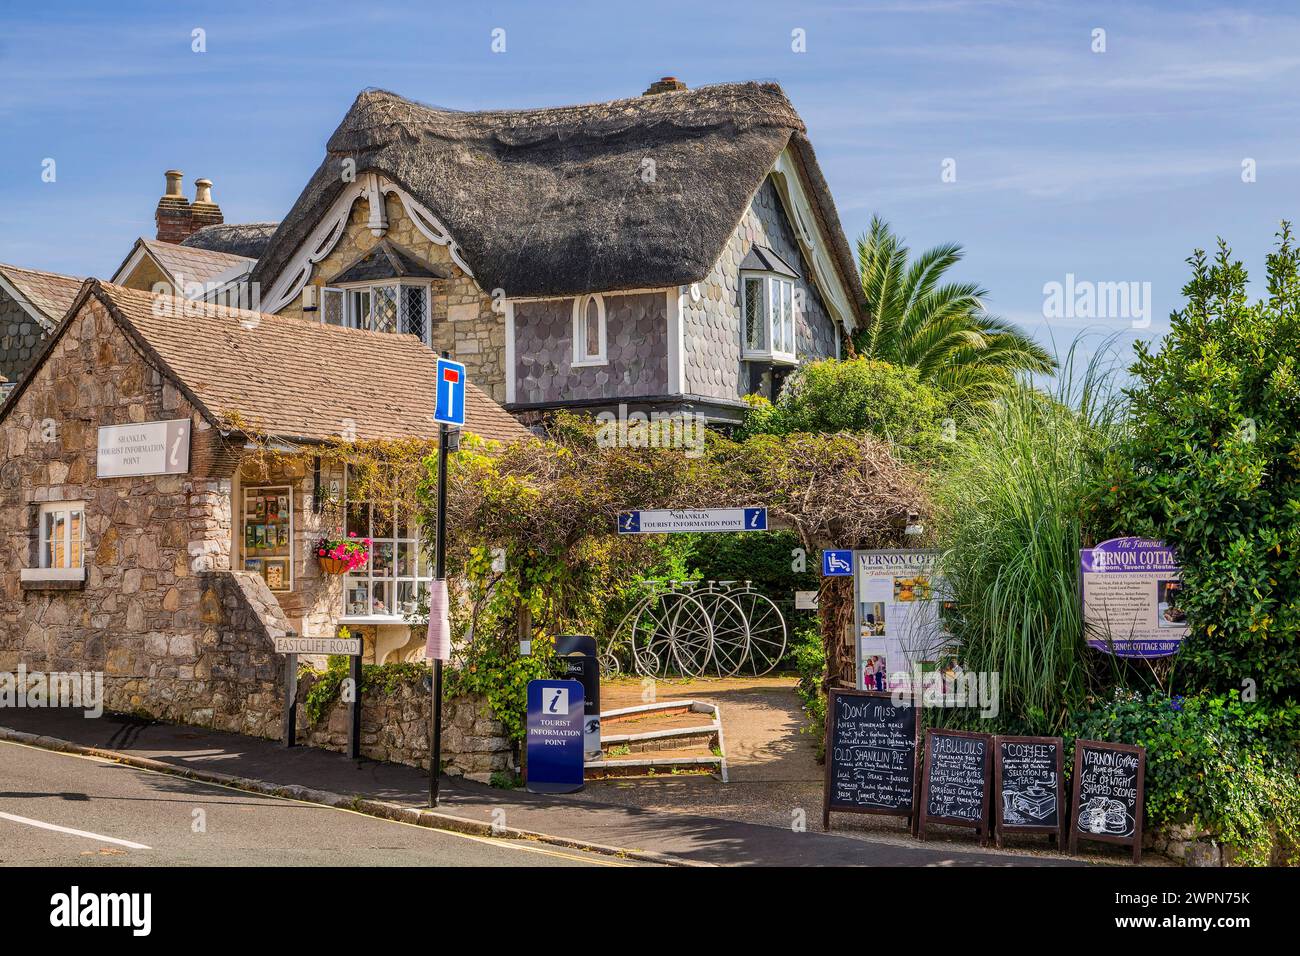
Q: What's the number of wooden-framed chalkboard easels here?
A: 4